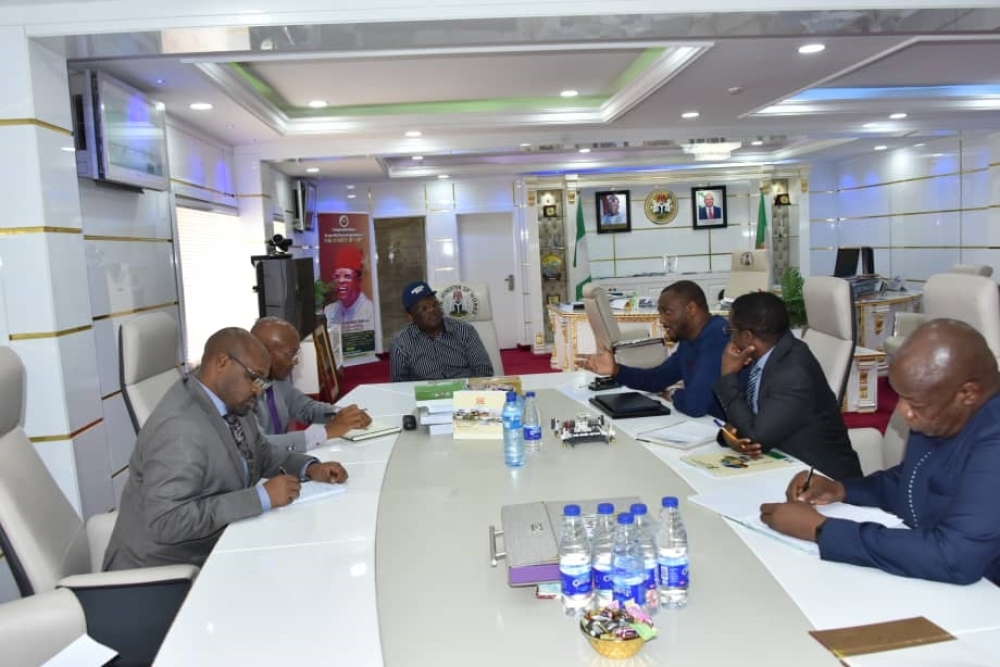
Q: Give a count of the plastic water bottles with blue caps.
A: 7